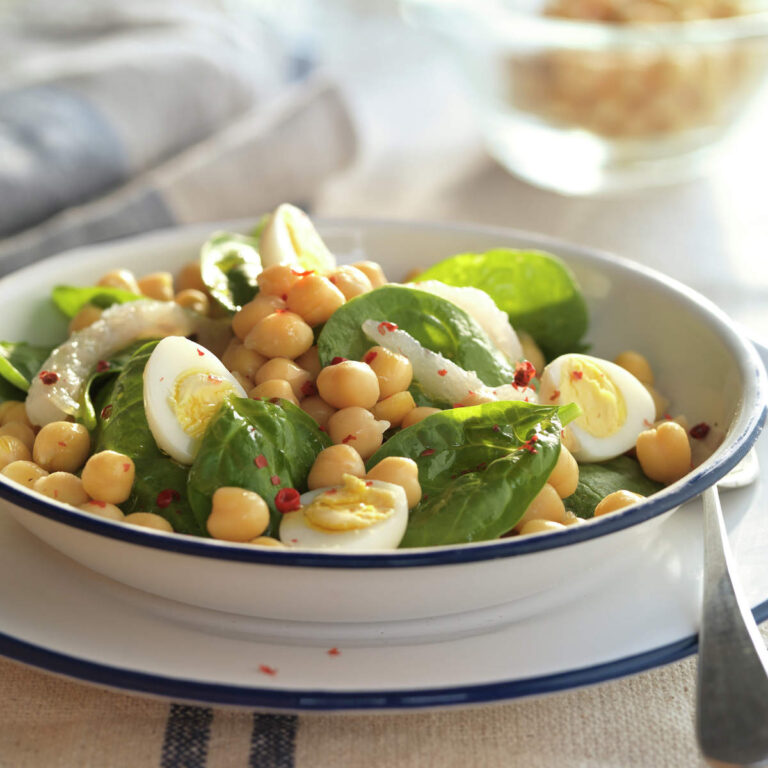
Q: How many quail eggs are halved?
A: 4